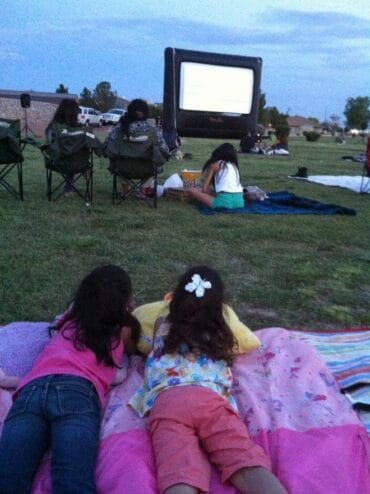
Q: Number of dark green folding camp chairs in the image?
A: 3